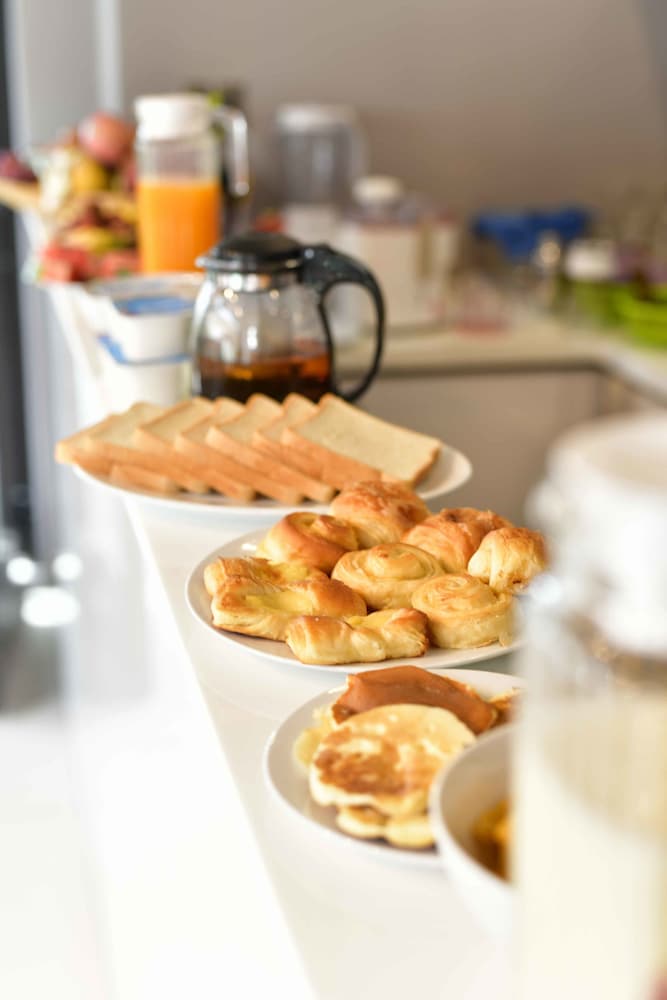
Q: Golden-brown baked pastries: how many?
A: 9